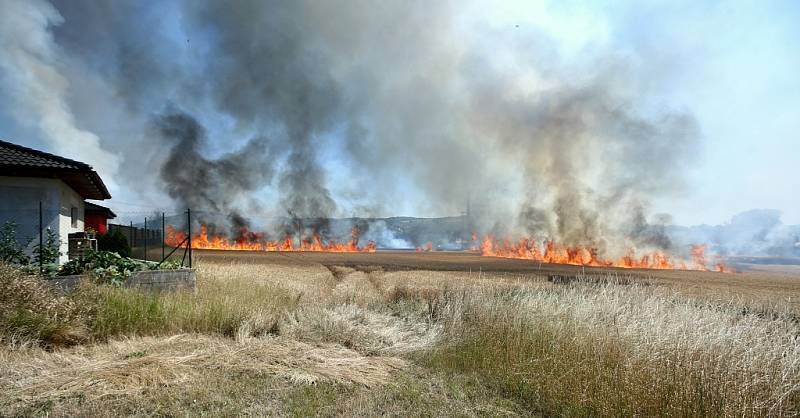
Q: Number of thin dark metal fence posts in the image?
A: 5